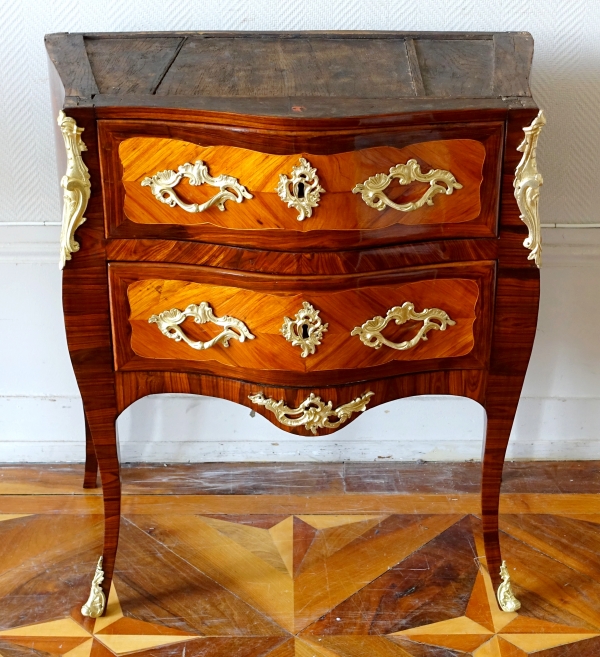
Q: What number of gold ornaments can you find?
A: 11